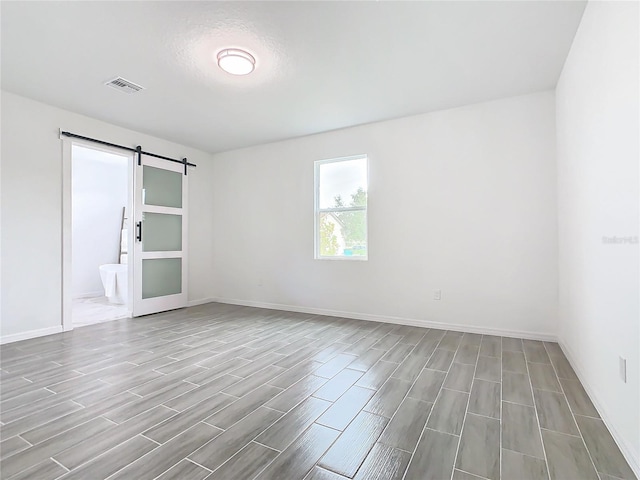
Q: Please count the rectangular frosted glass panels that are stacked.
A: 3